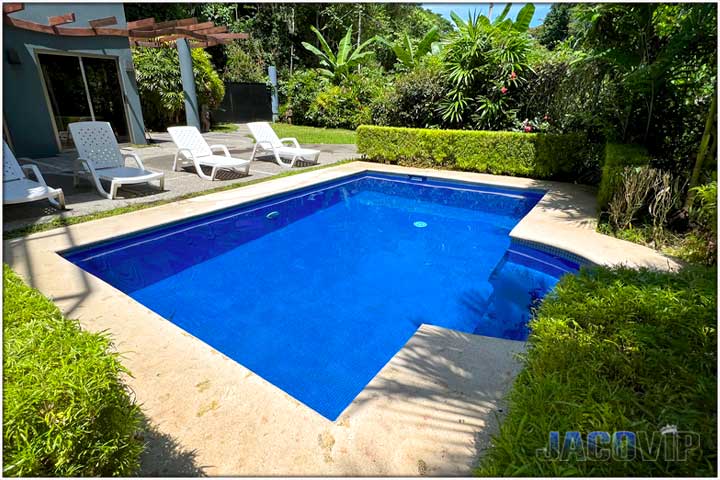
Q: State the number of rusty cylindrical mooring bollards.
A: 0